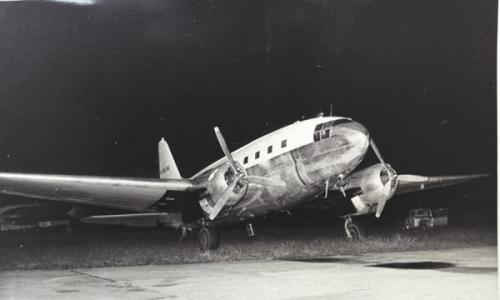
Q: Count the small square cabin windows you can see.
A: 4